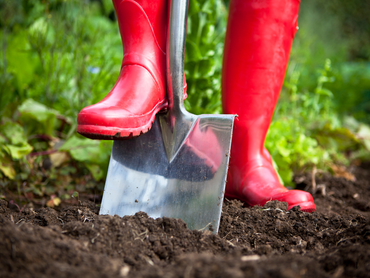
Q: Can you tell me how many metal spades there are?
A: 1